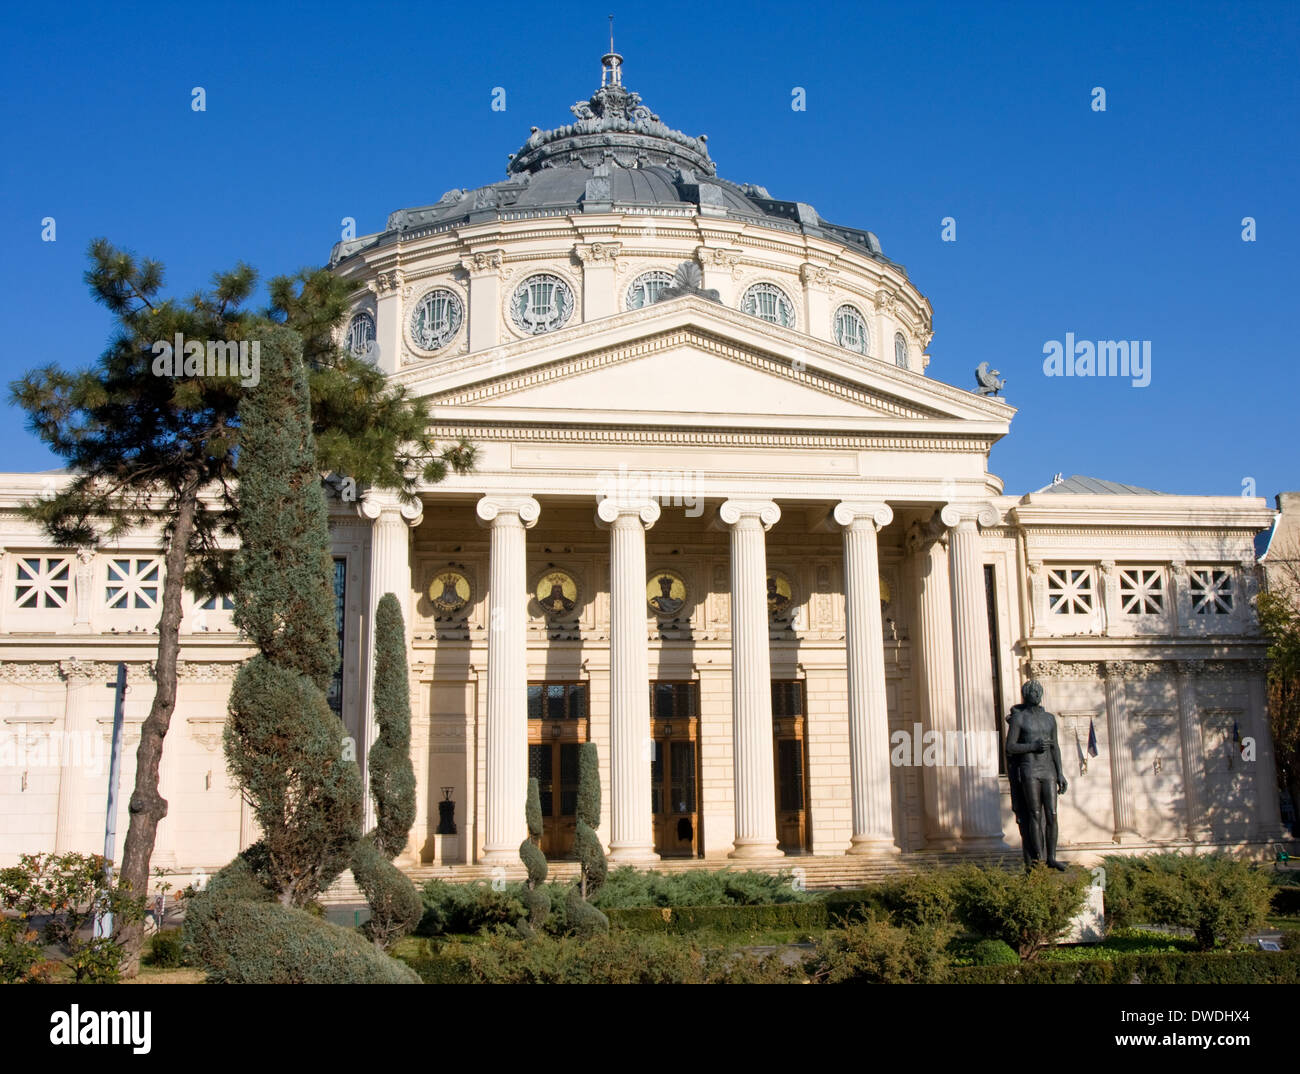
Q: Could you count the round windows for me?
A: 7